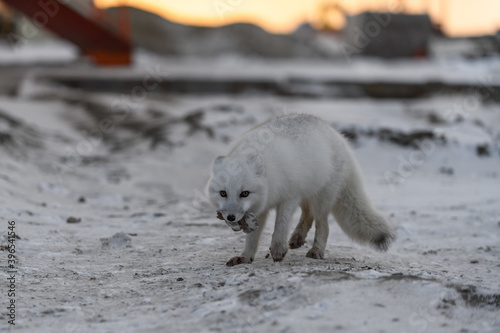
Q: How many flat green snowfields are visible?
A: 0